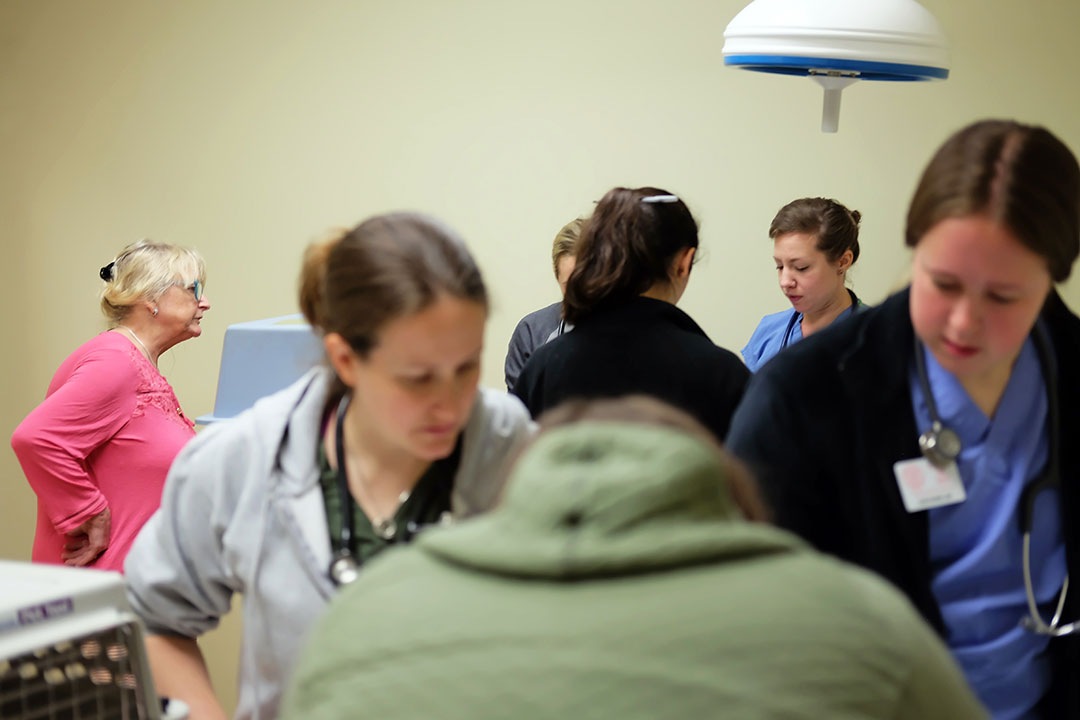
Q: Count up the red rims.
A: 0